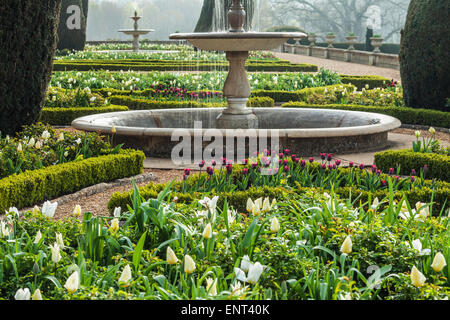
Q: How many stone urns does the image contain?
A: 5